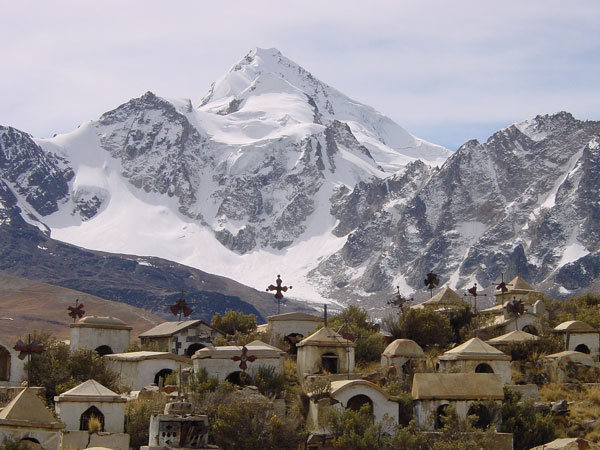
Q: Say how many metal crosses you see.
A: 11